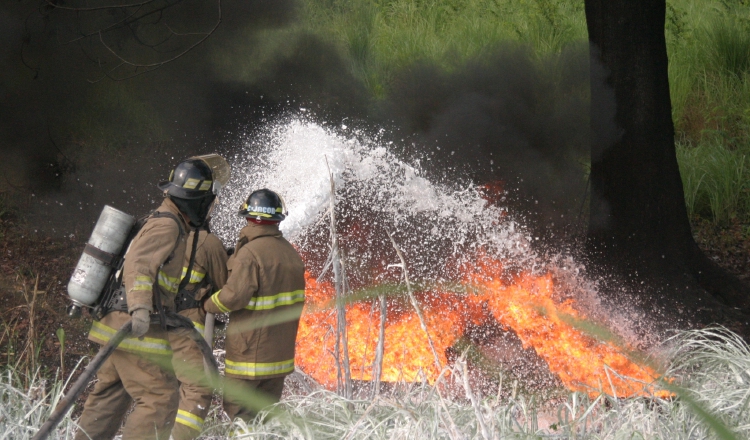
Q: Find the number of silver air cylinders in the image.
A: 1